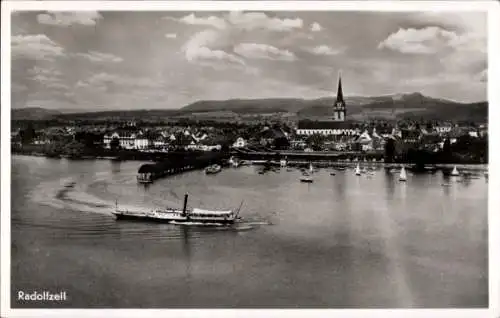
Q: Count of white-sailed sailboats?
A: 4